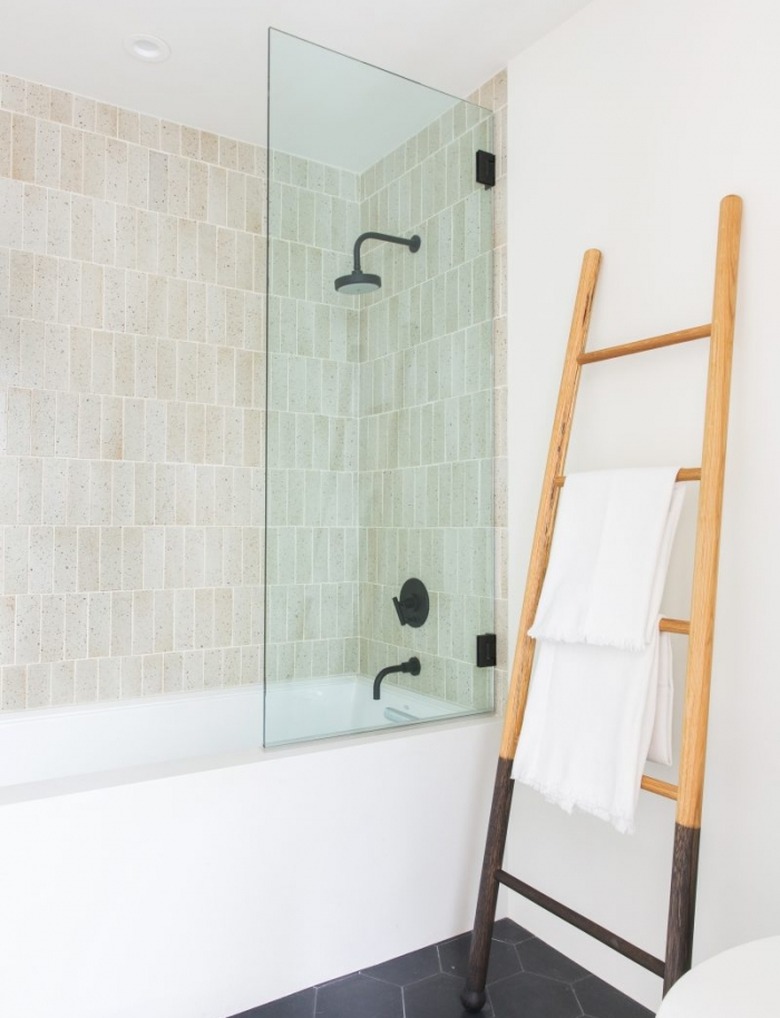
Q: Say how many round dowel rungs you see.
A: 5